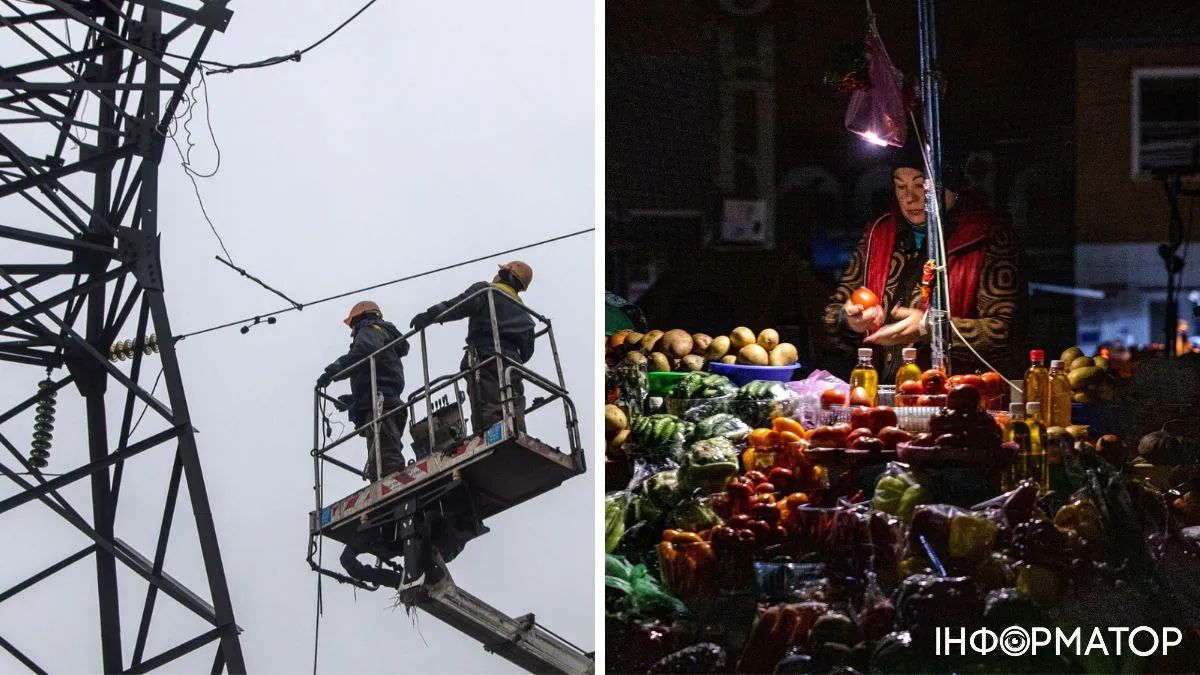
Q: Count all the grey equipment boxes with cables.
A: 1